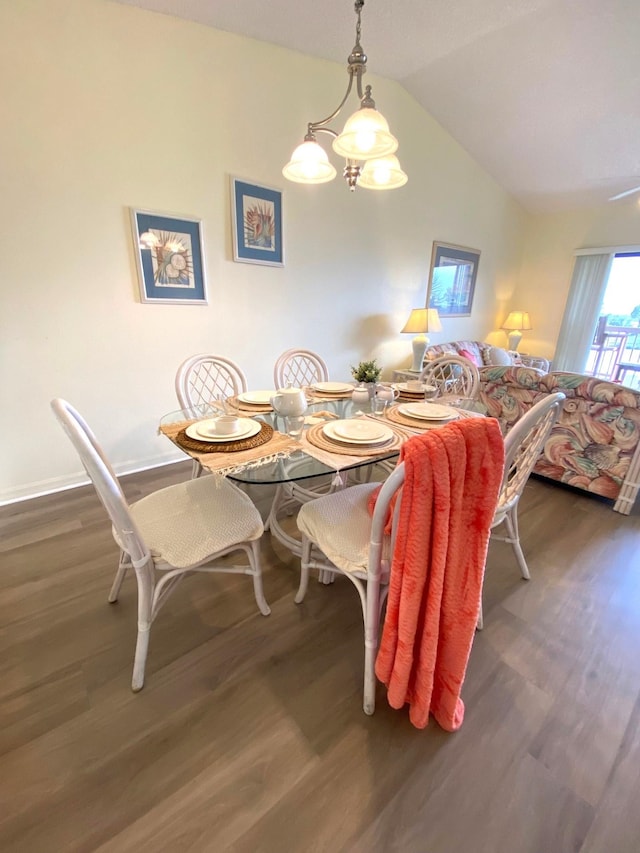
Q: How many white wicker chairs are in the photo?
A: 6